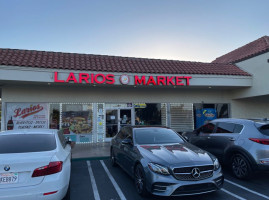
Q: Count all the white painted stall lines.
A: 4